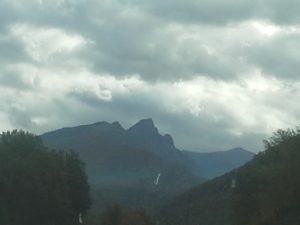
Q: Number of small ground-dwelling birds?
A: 0